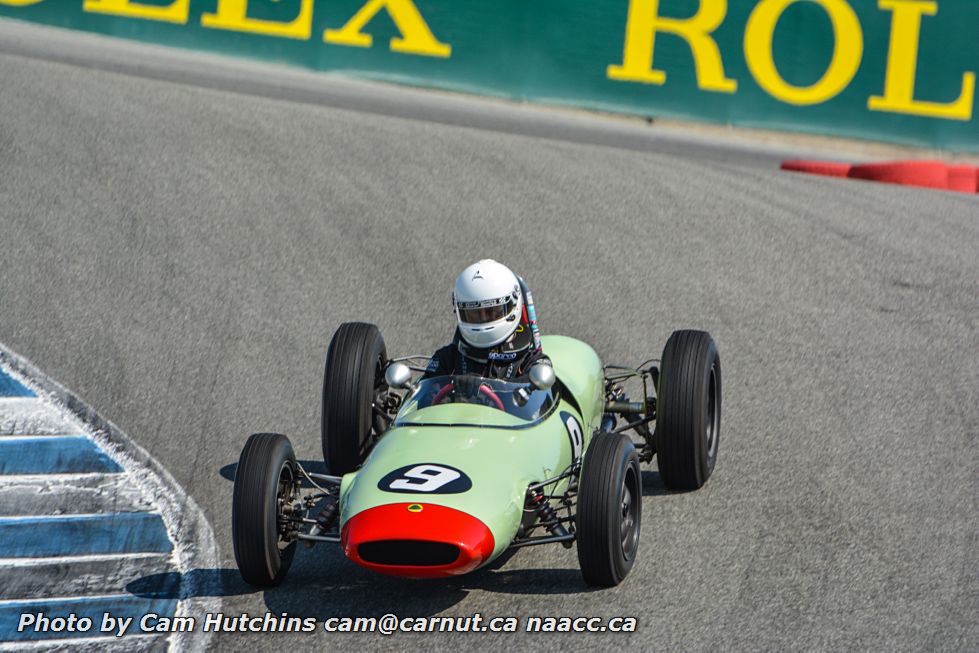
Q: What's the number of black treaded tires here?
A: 4